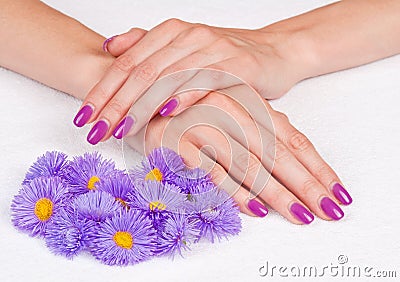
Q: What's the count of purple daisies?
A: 12